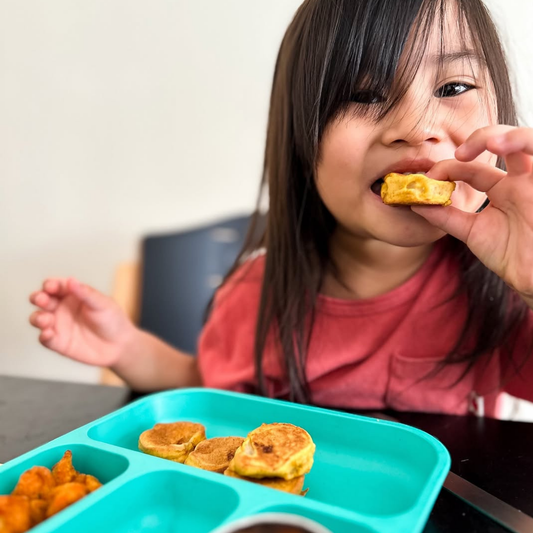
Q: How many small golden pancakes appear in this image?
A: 5